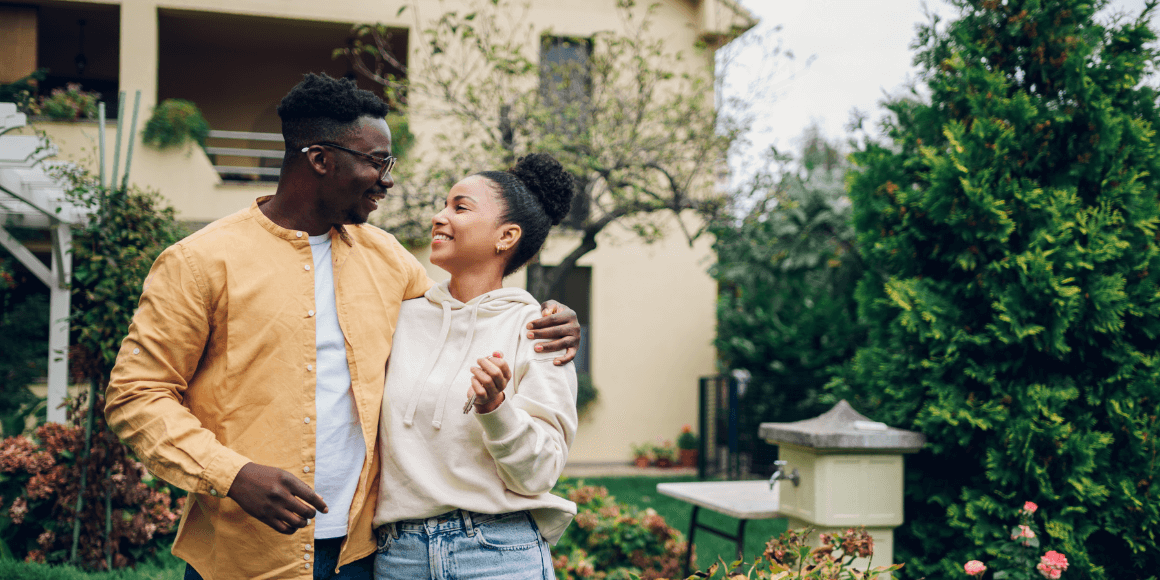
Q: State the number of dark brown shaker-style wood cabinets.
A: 0